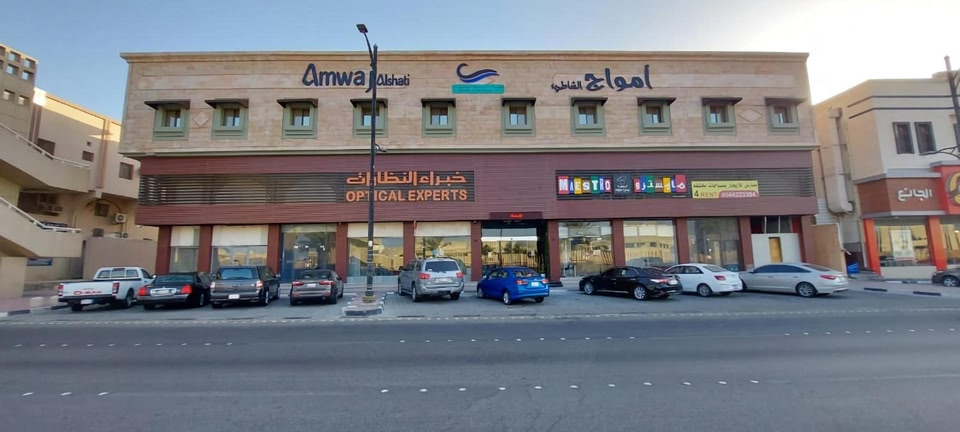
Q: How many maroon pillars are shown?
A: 11